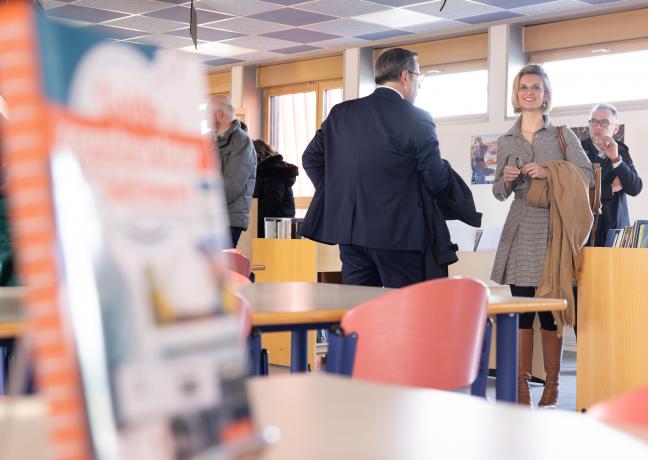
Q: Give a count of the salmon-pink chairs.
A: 4